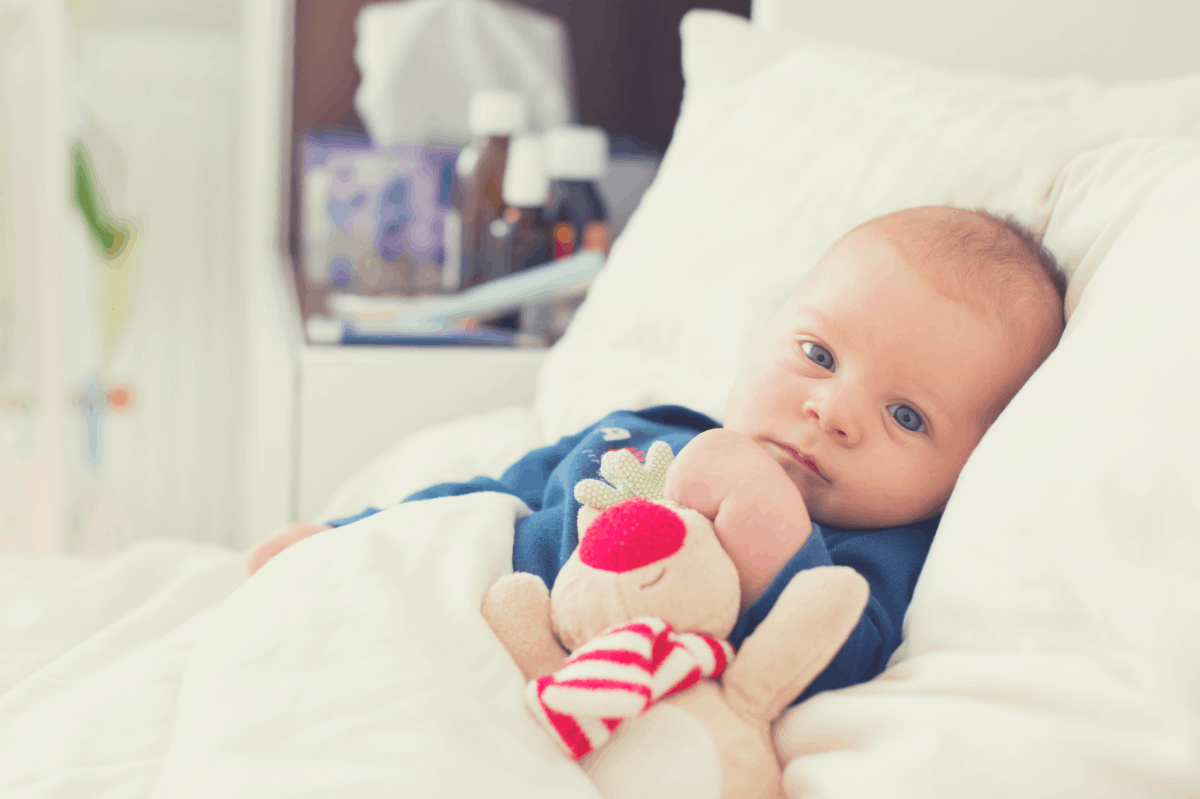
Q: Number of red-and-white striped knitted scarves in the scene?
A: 1